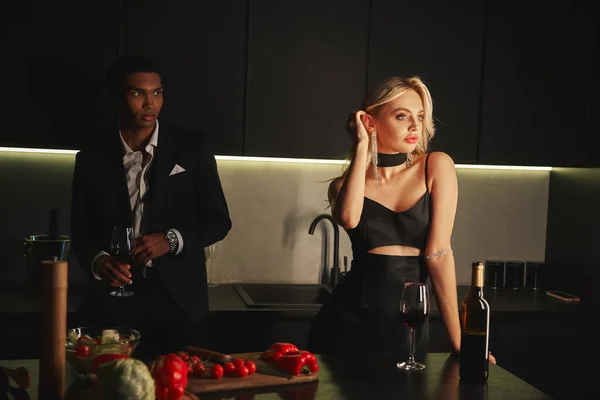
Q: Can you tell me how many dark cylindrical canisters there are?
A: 3